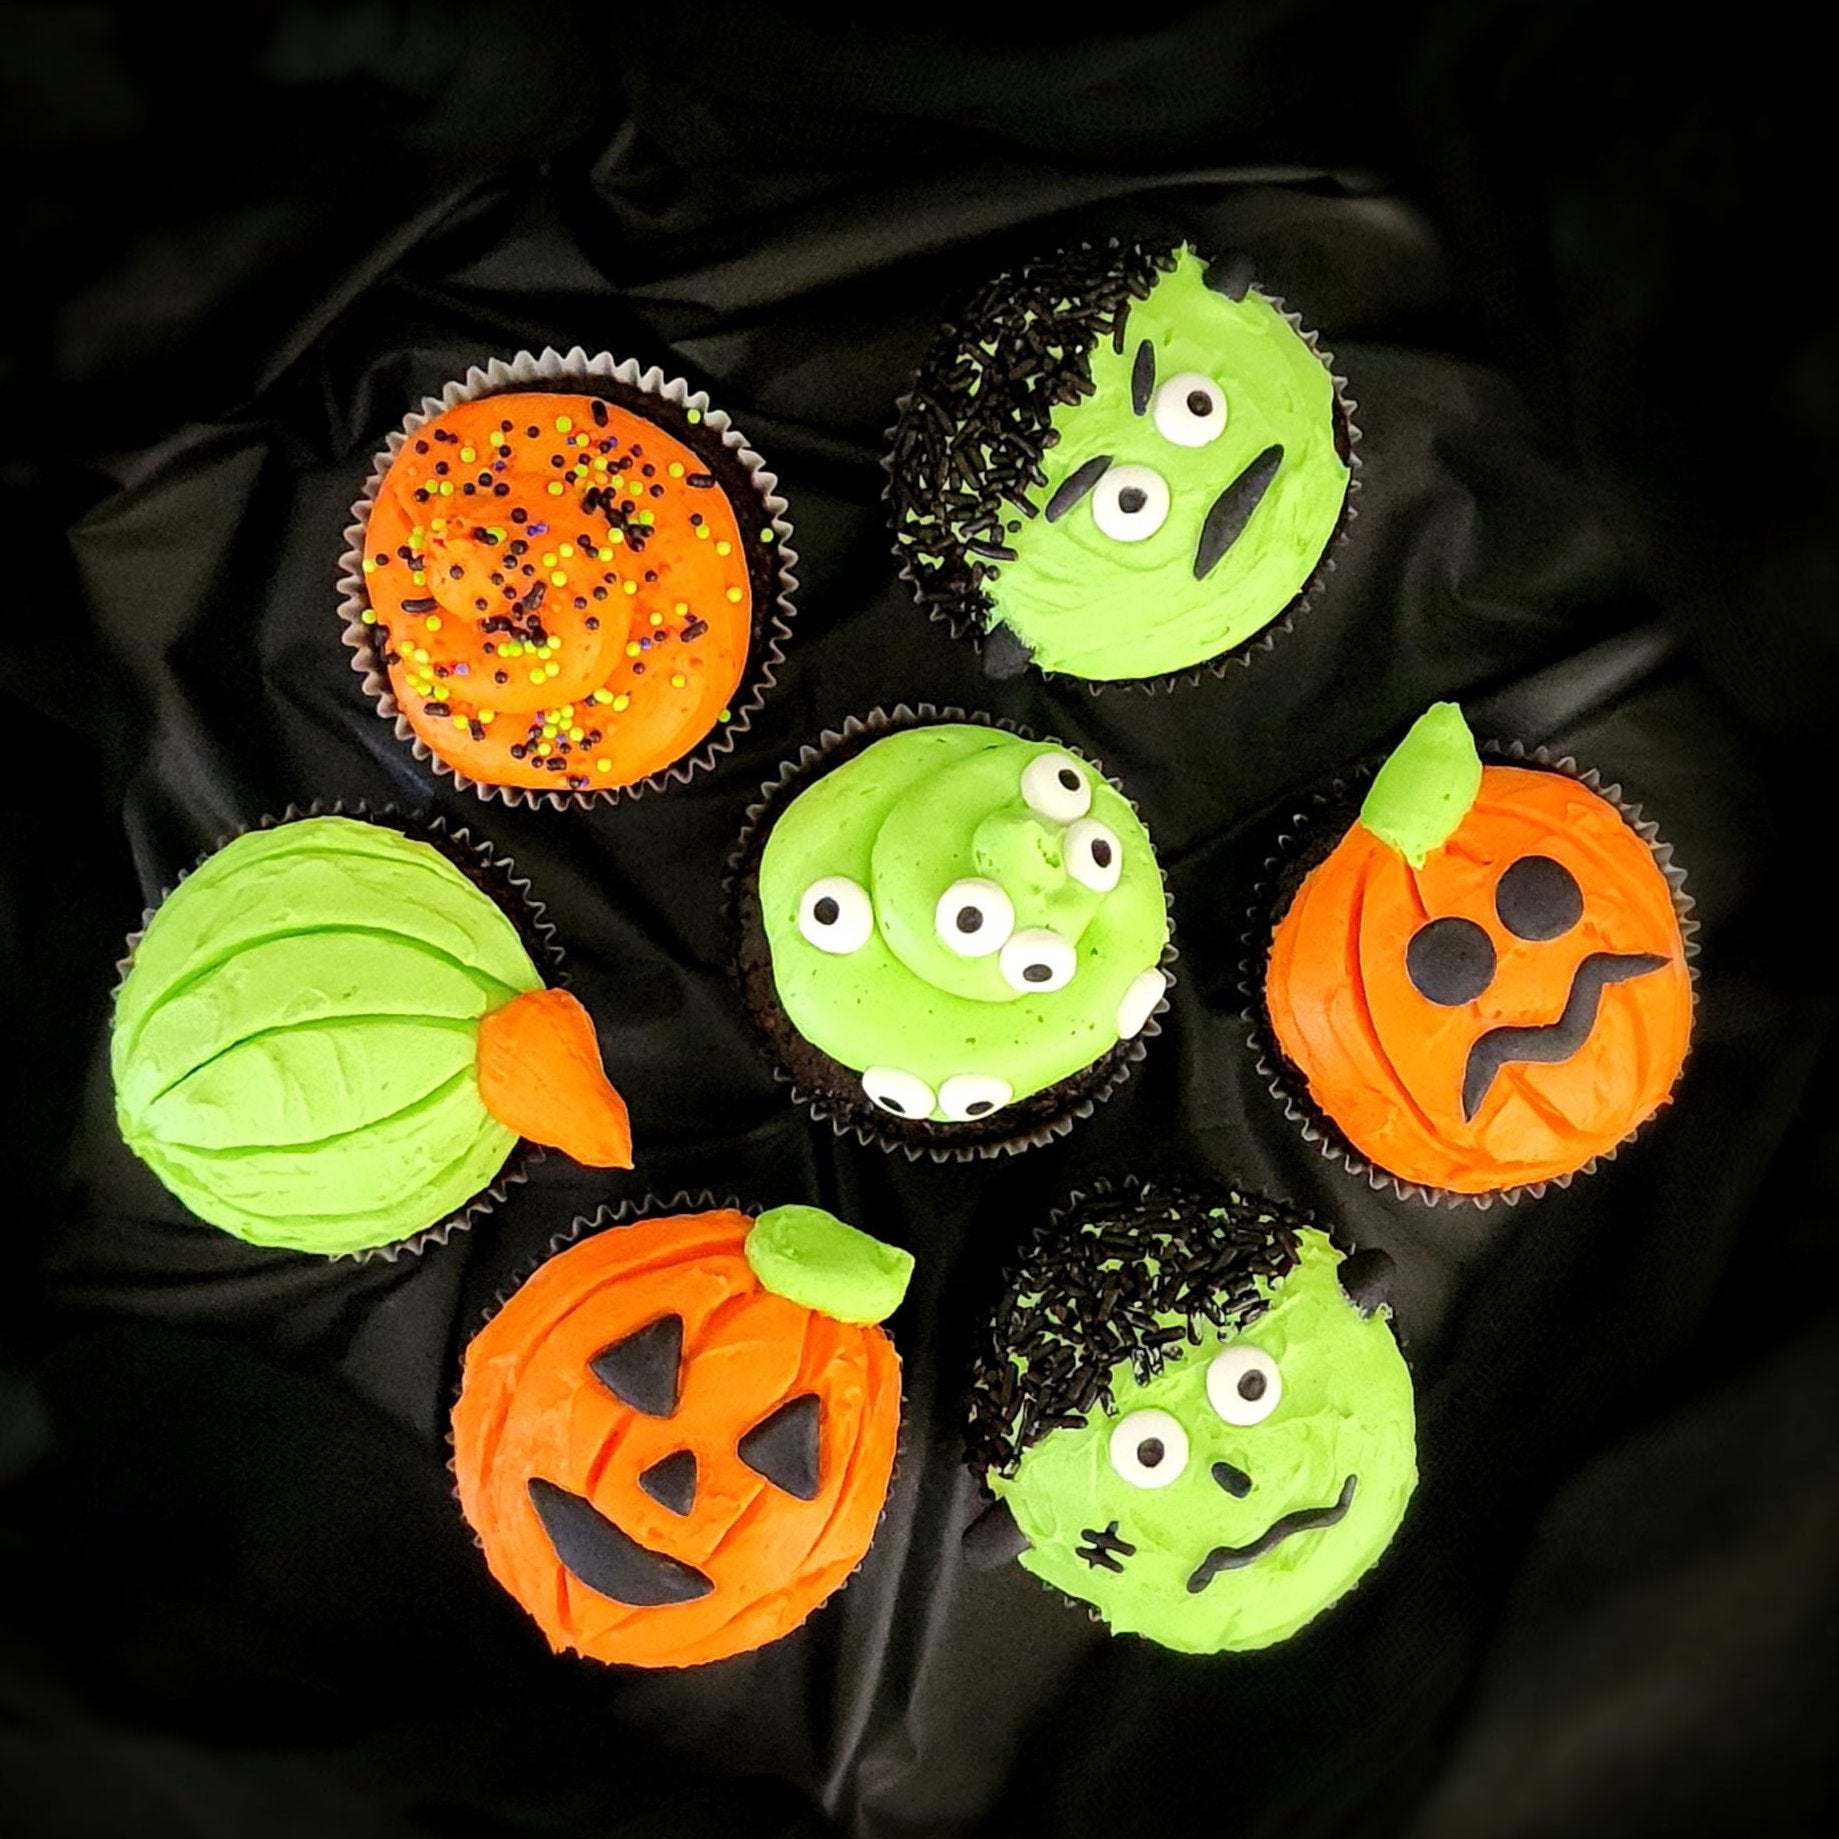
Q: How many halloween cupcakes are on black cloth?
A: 7